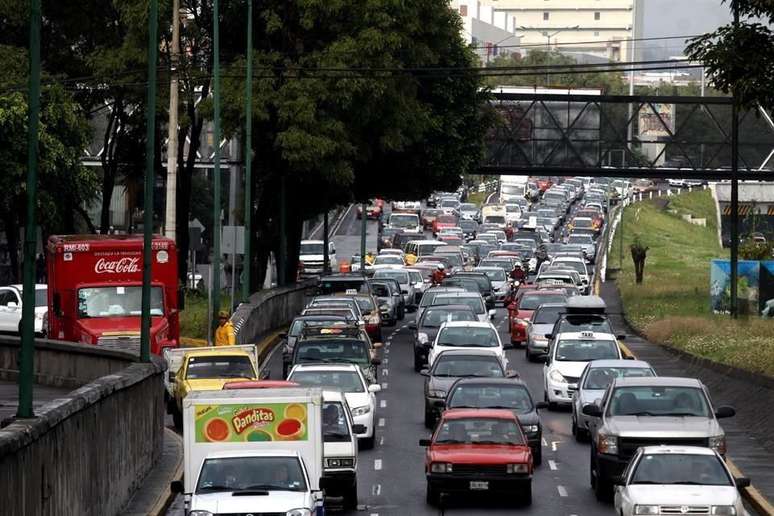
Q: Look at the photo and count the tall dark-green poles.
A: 4